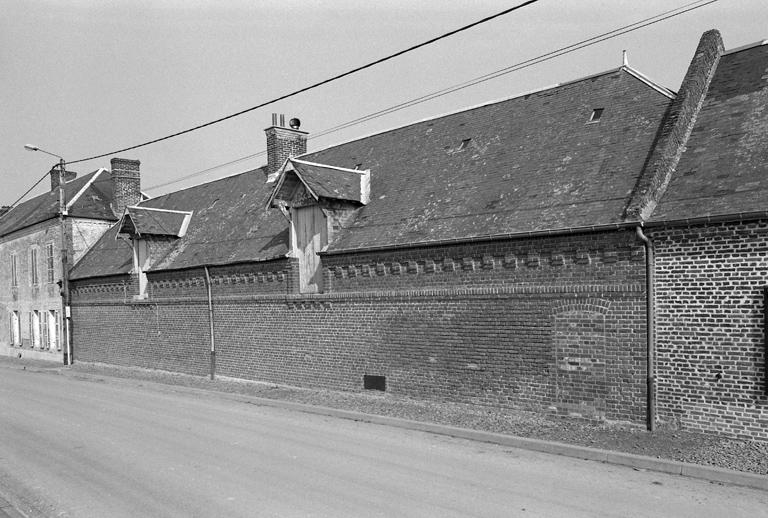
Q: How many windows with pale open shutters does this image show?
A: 3